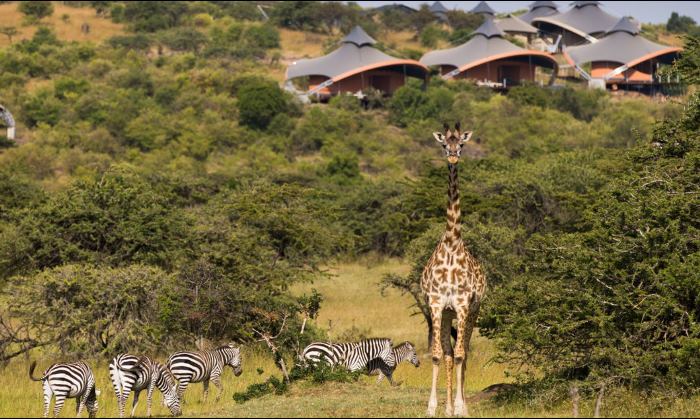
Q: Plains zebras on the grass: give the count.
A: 5